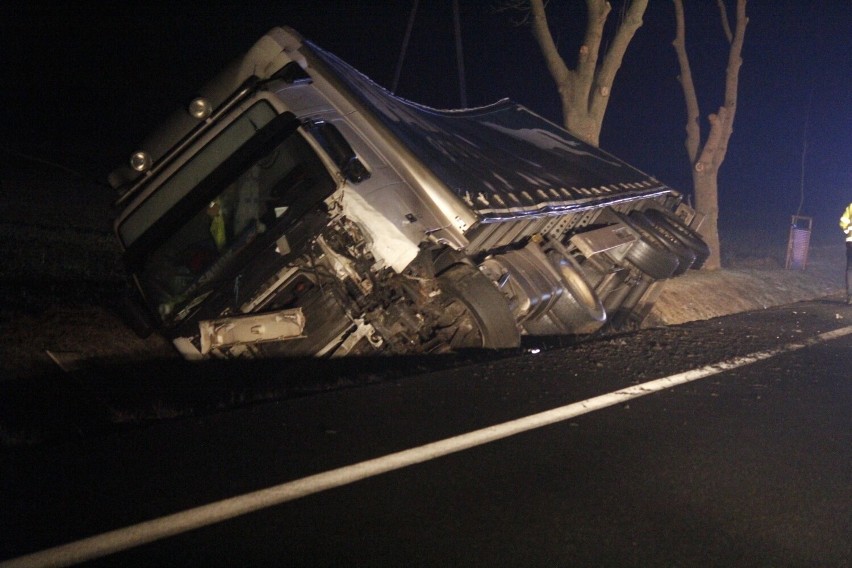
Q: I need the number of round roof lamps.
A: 2